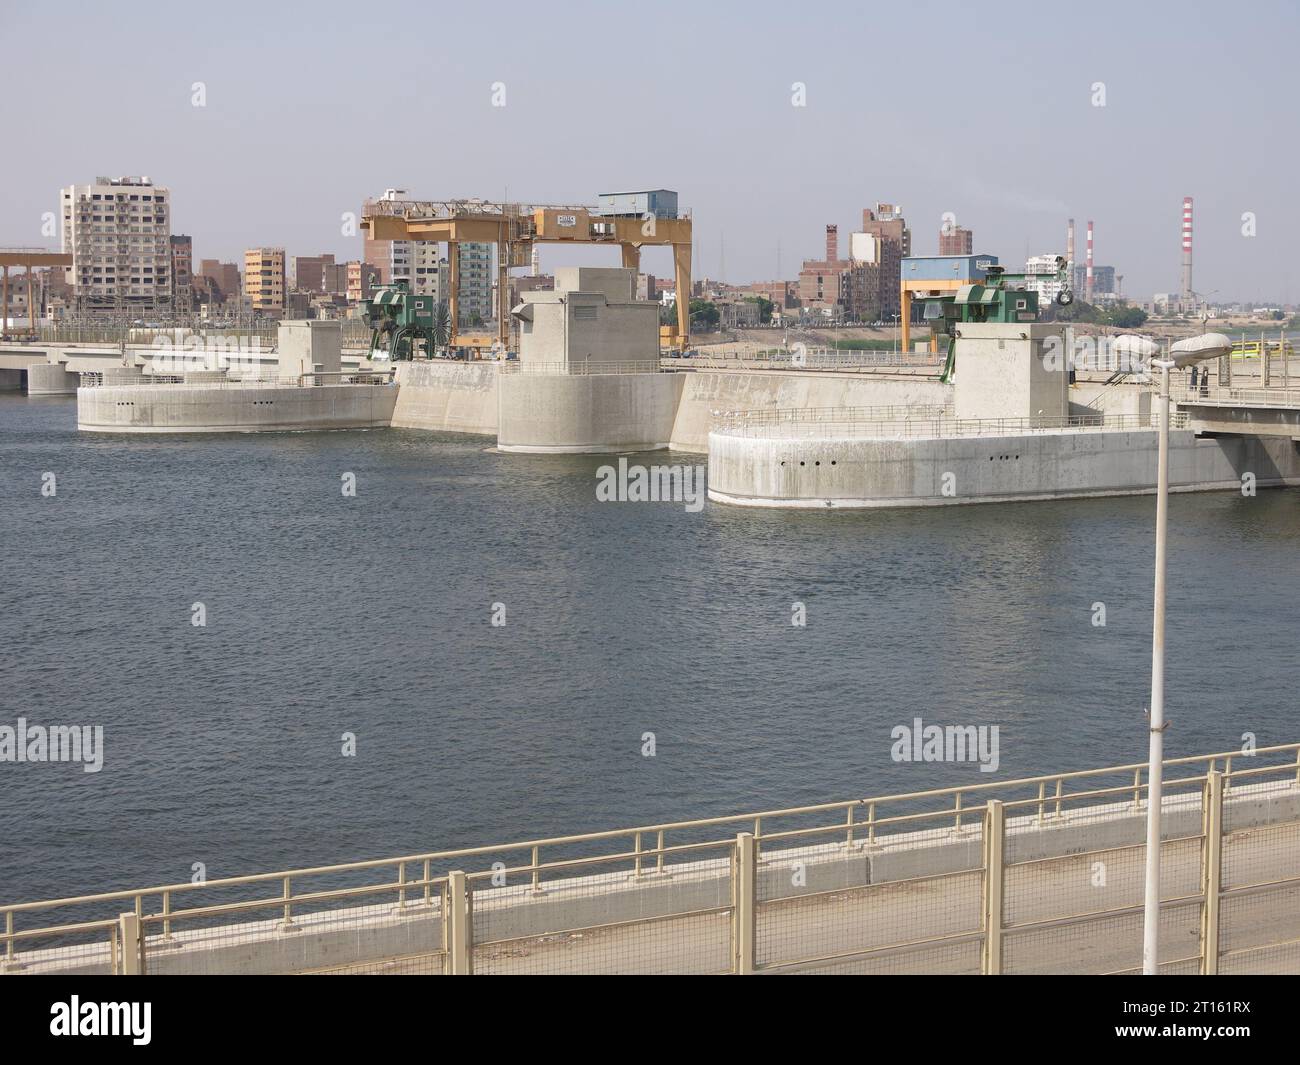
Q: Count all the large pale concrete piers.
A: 3